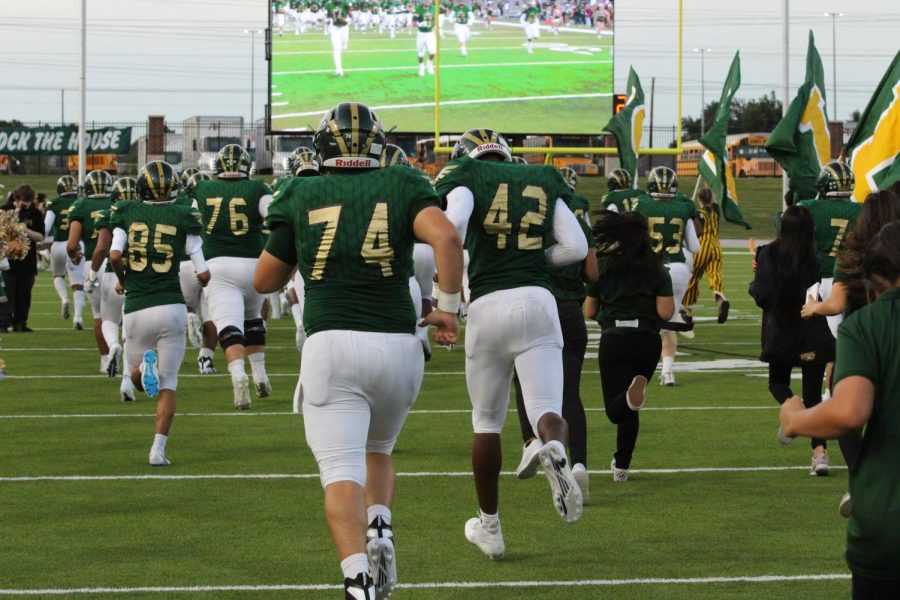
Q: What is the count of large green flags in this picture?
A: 4